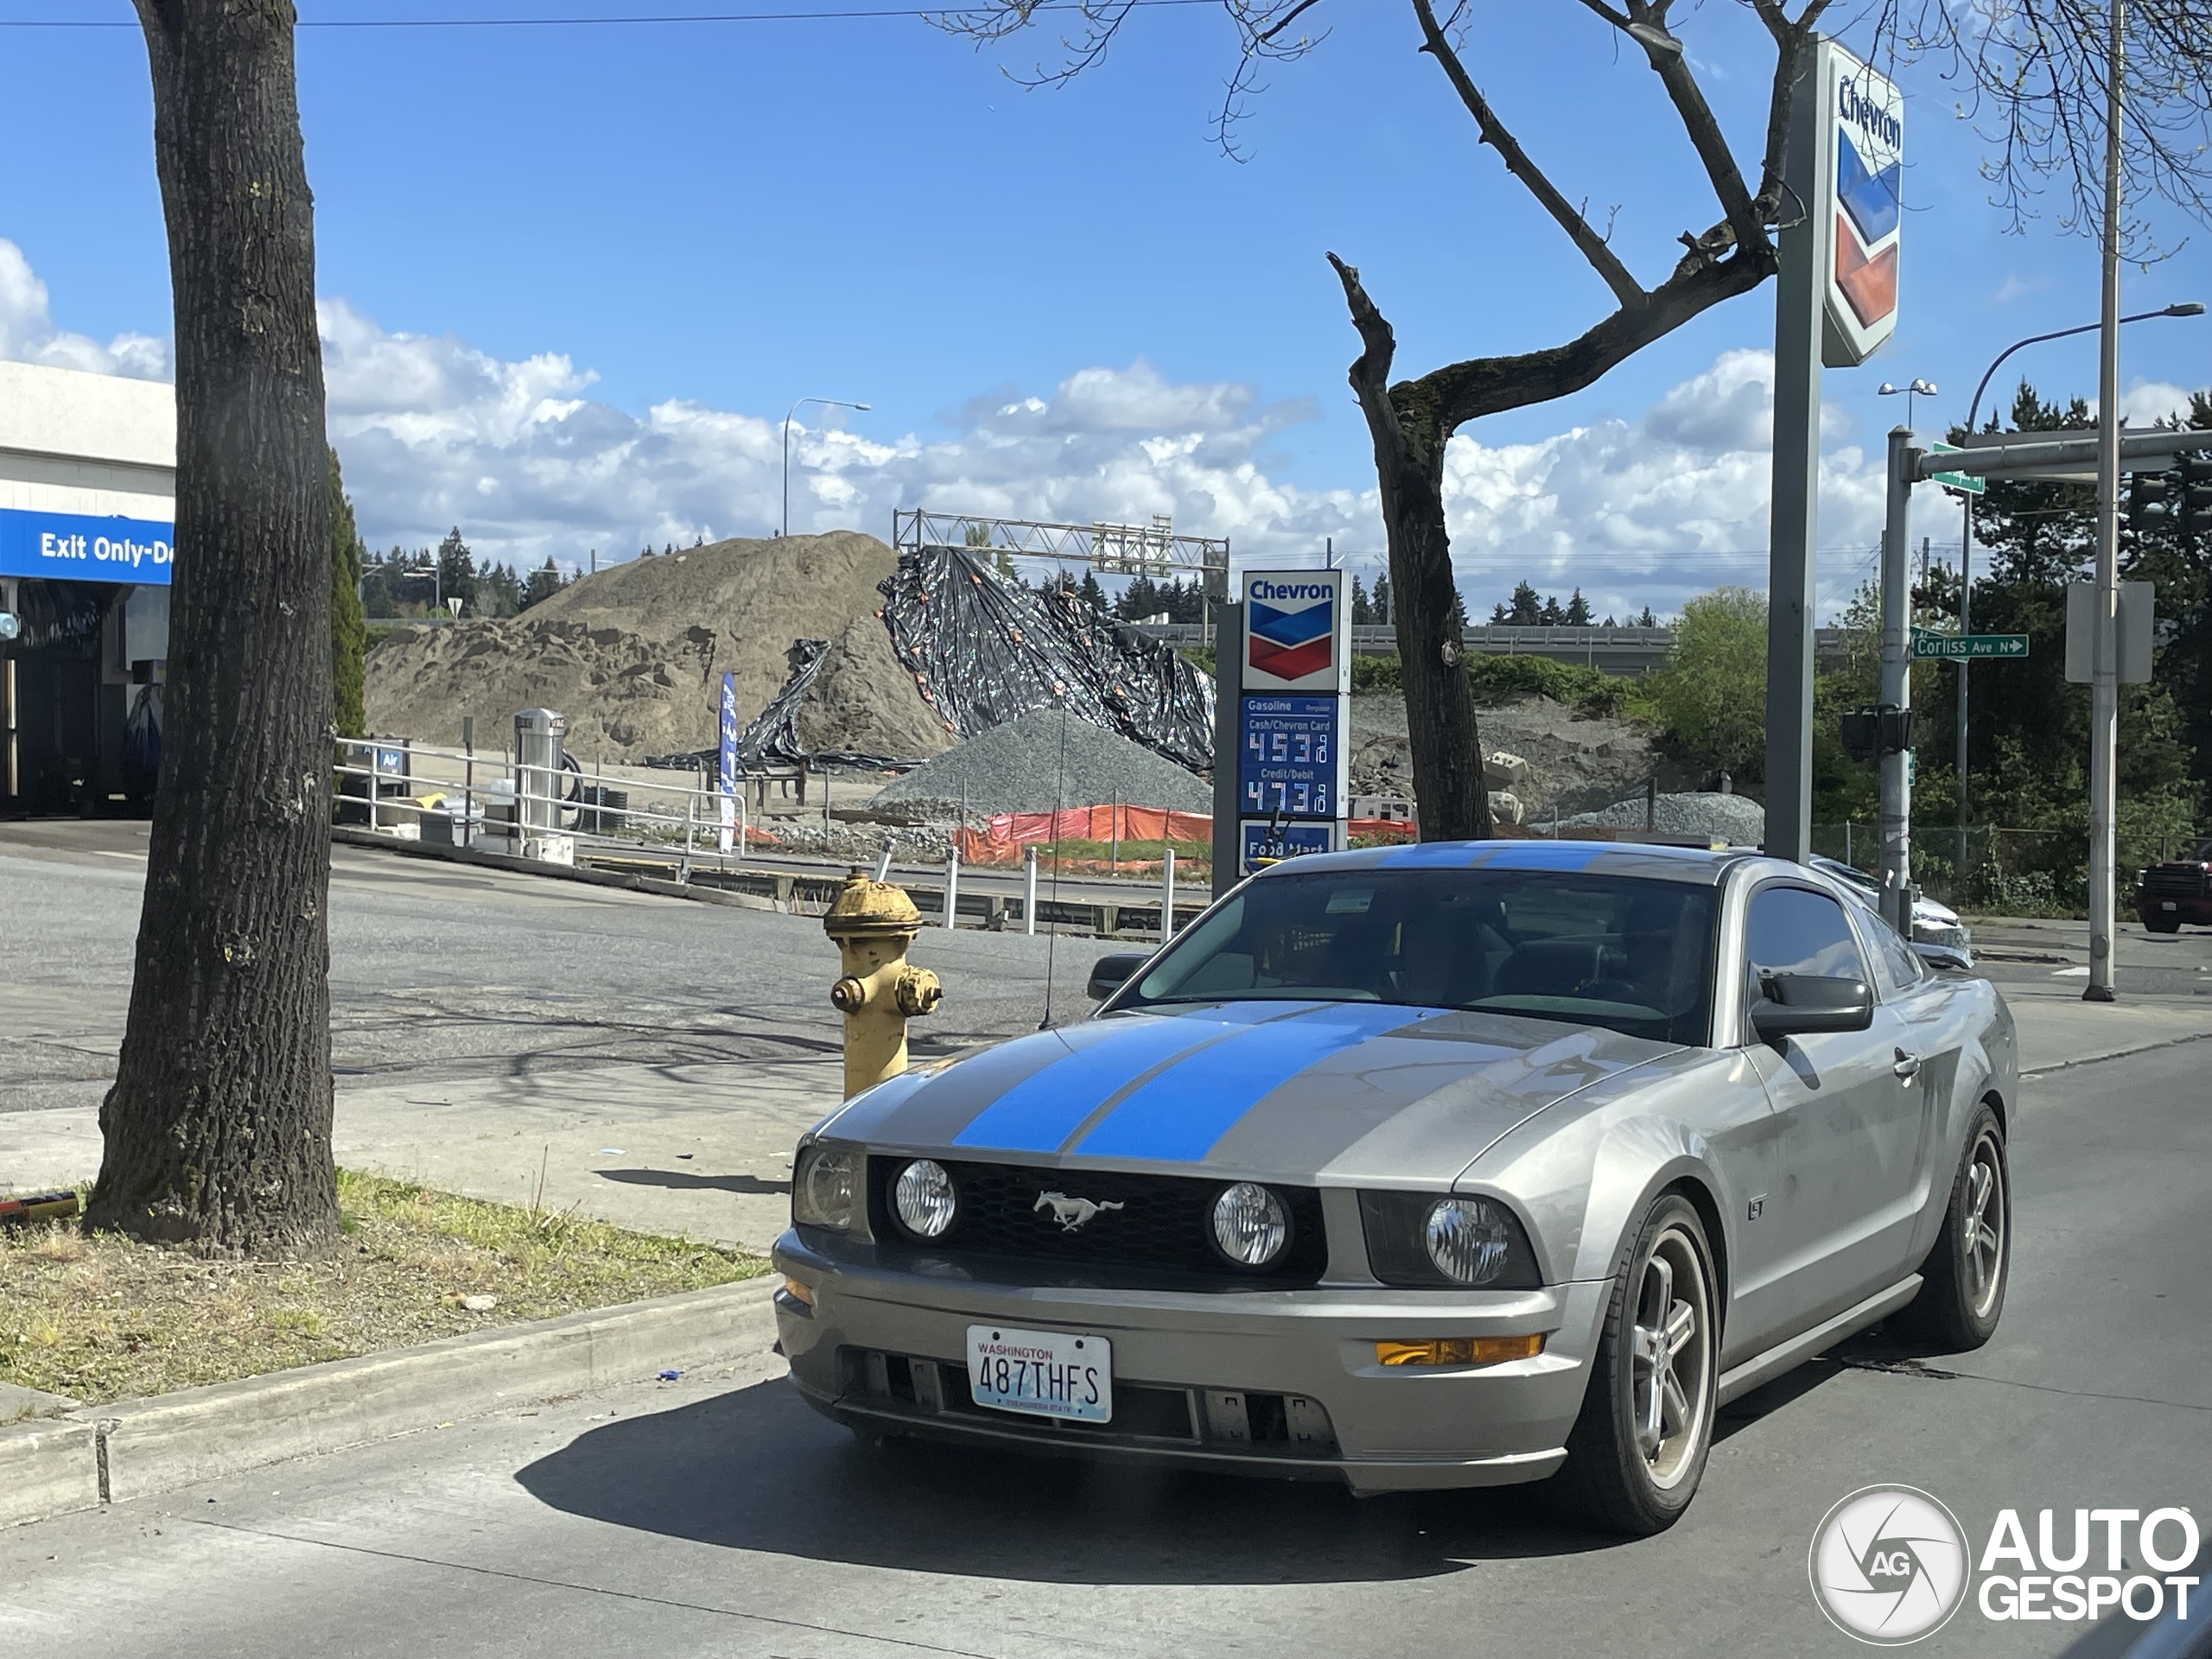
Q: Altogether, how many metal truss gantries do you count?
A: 1